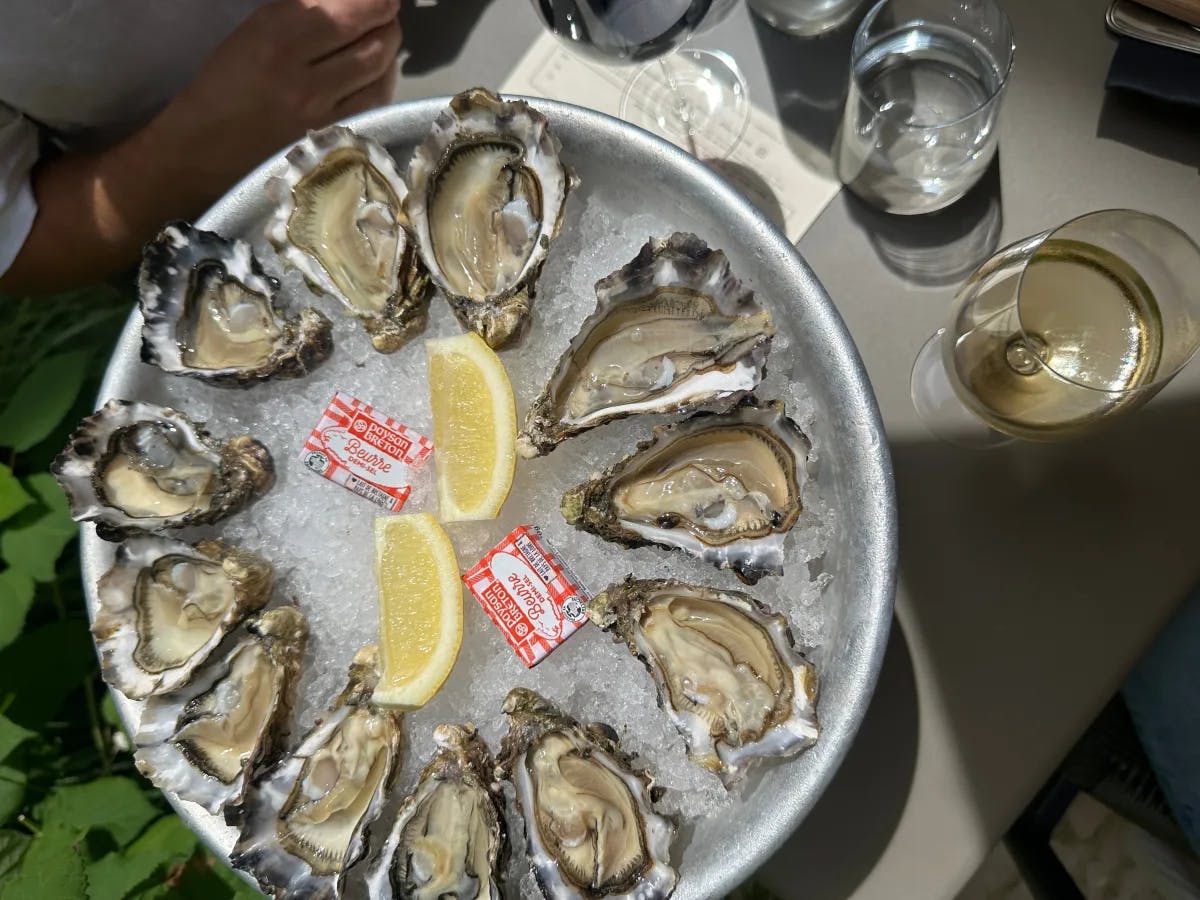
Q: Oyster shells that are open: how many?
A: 12